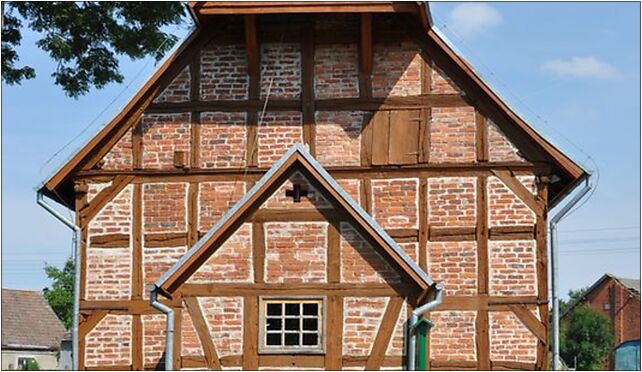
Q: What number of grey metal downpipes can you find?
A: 4